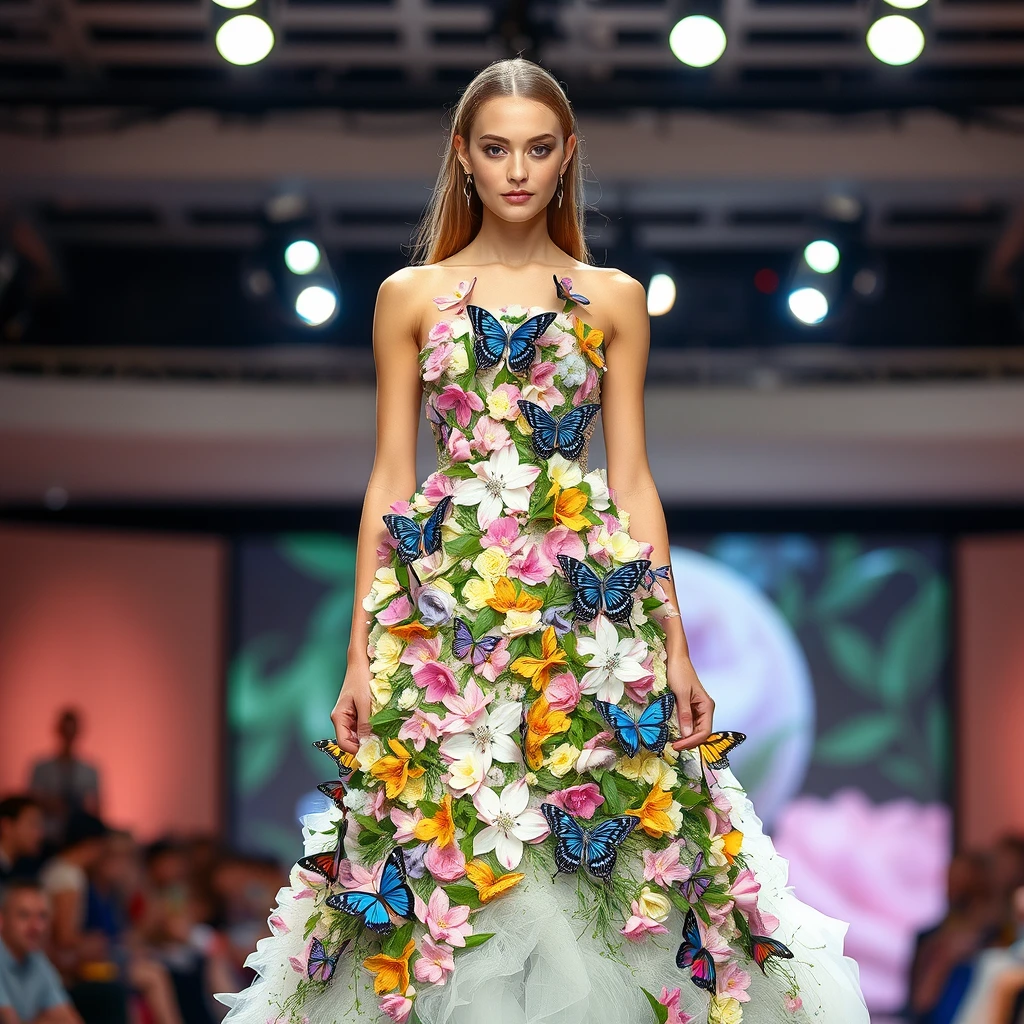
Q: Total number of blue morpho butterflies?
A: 7